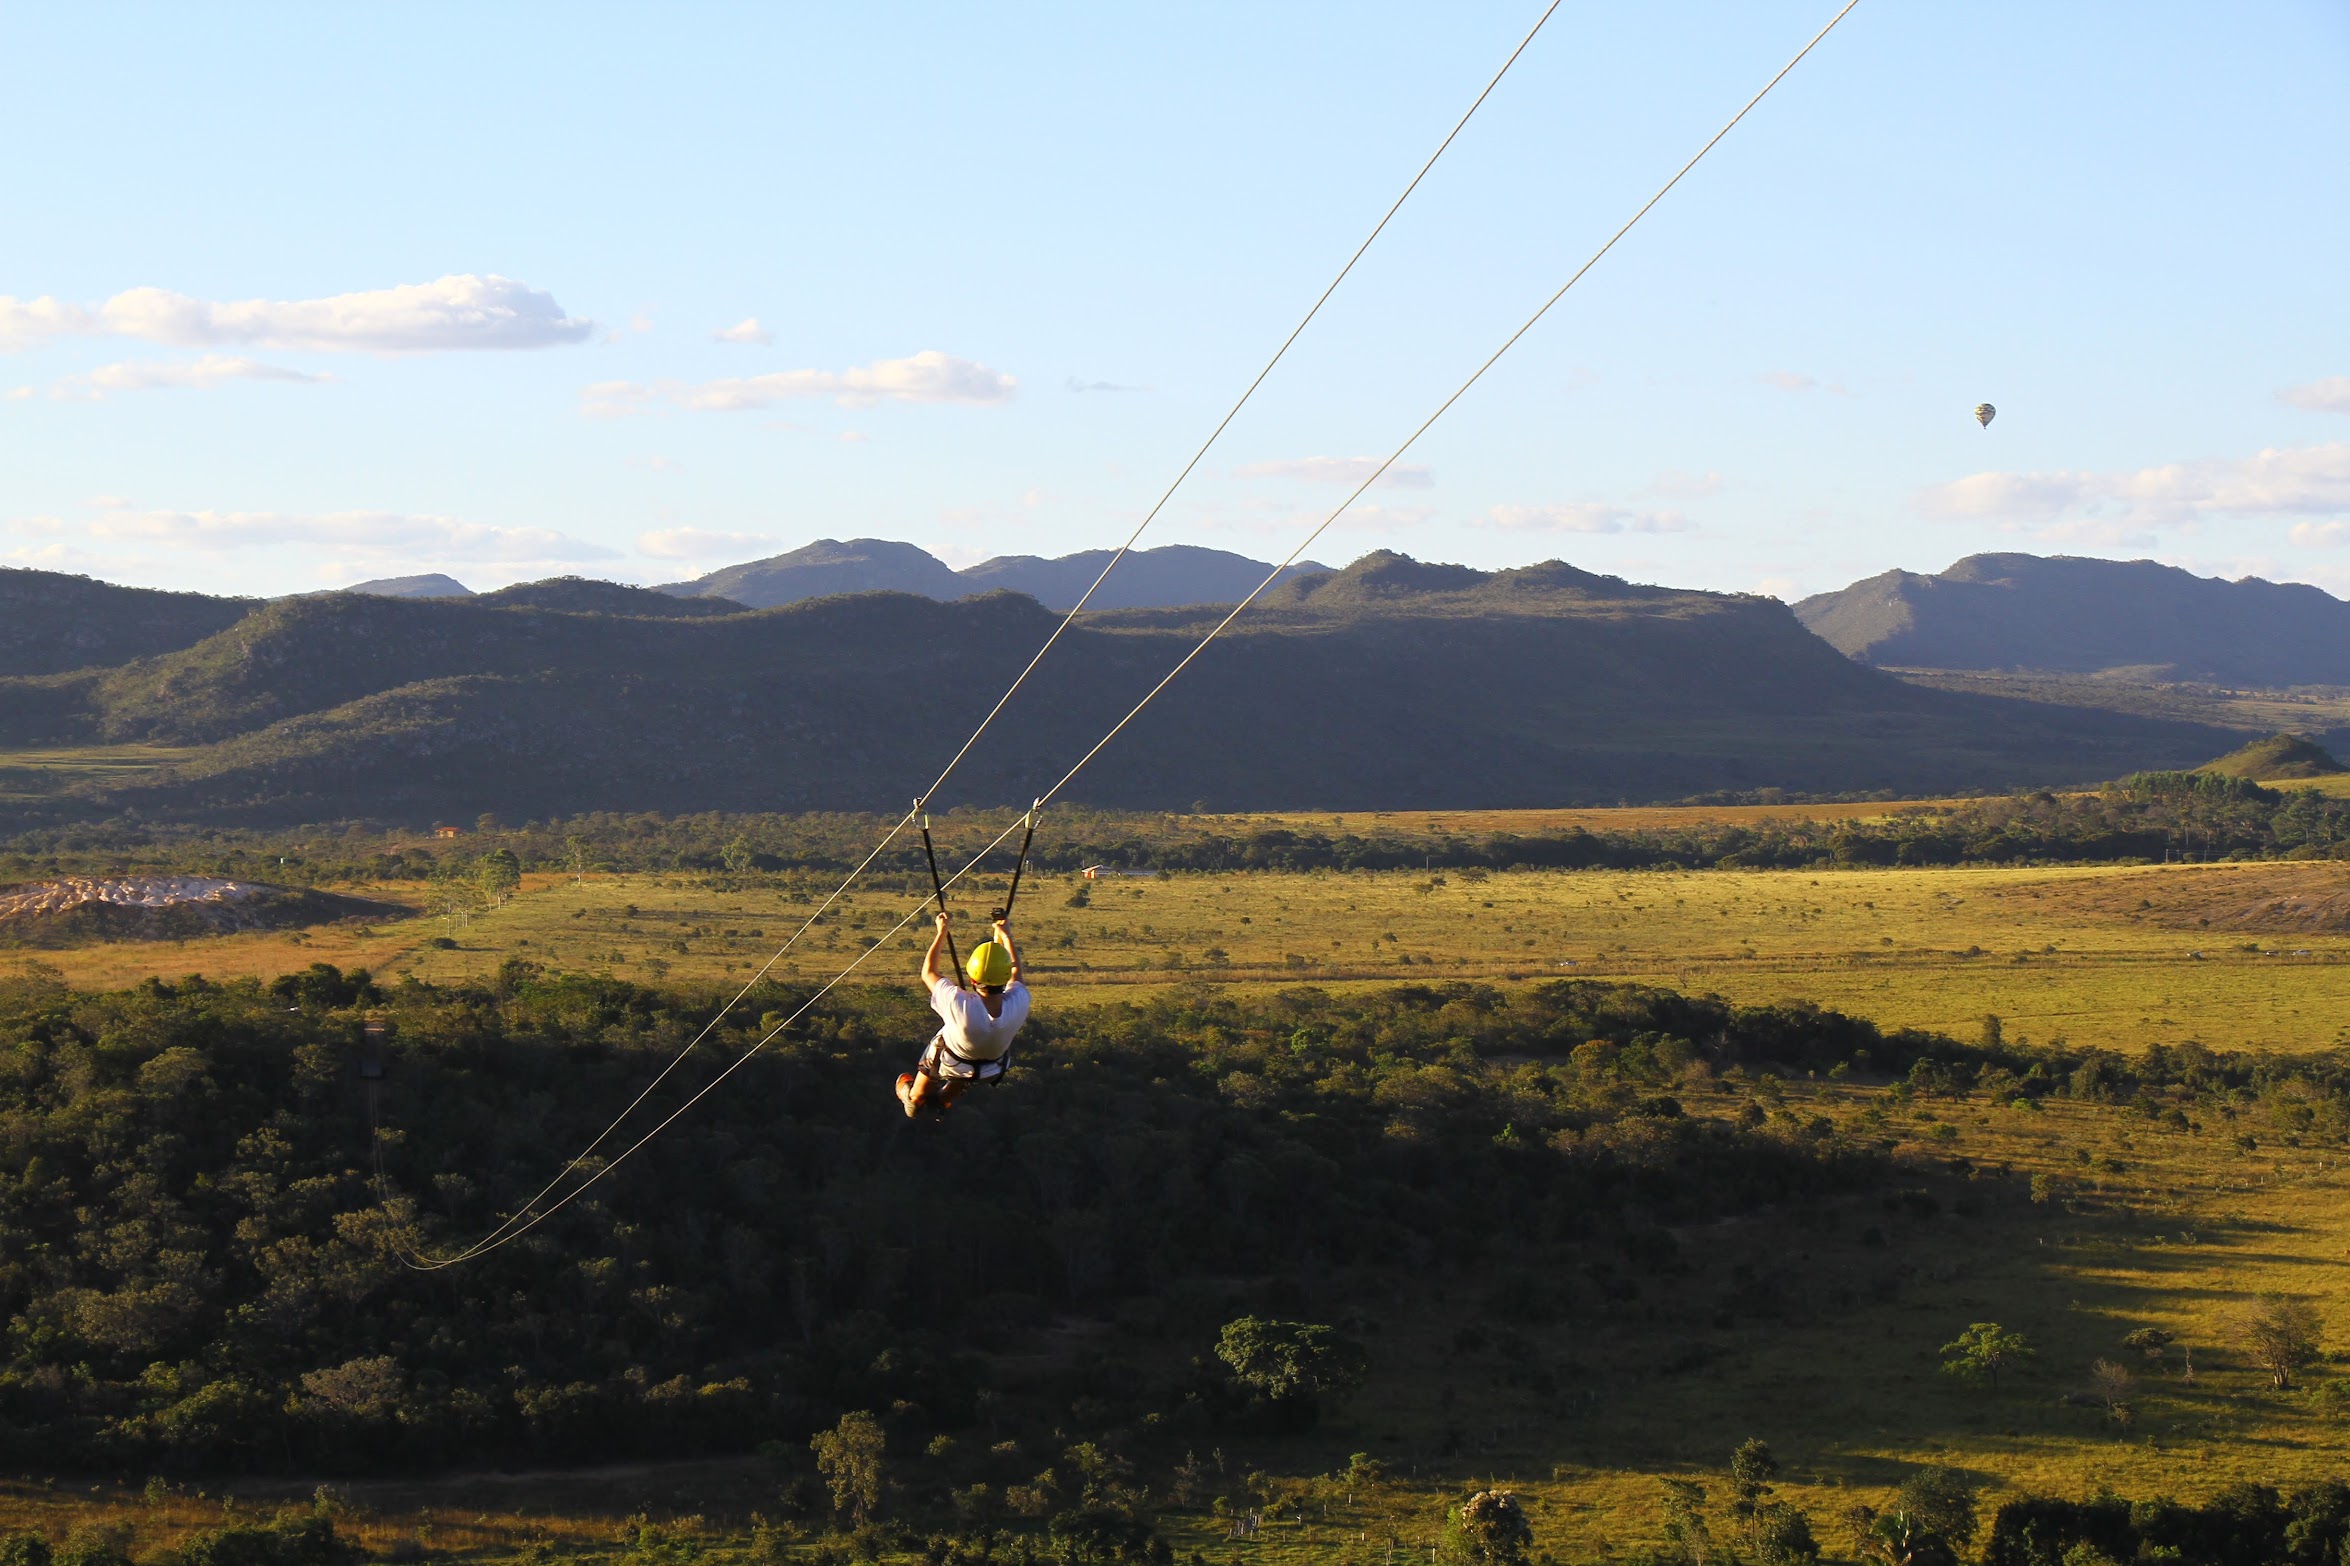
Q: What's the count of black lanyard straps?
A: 2